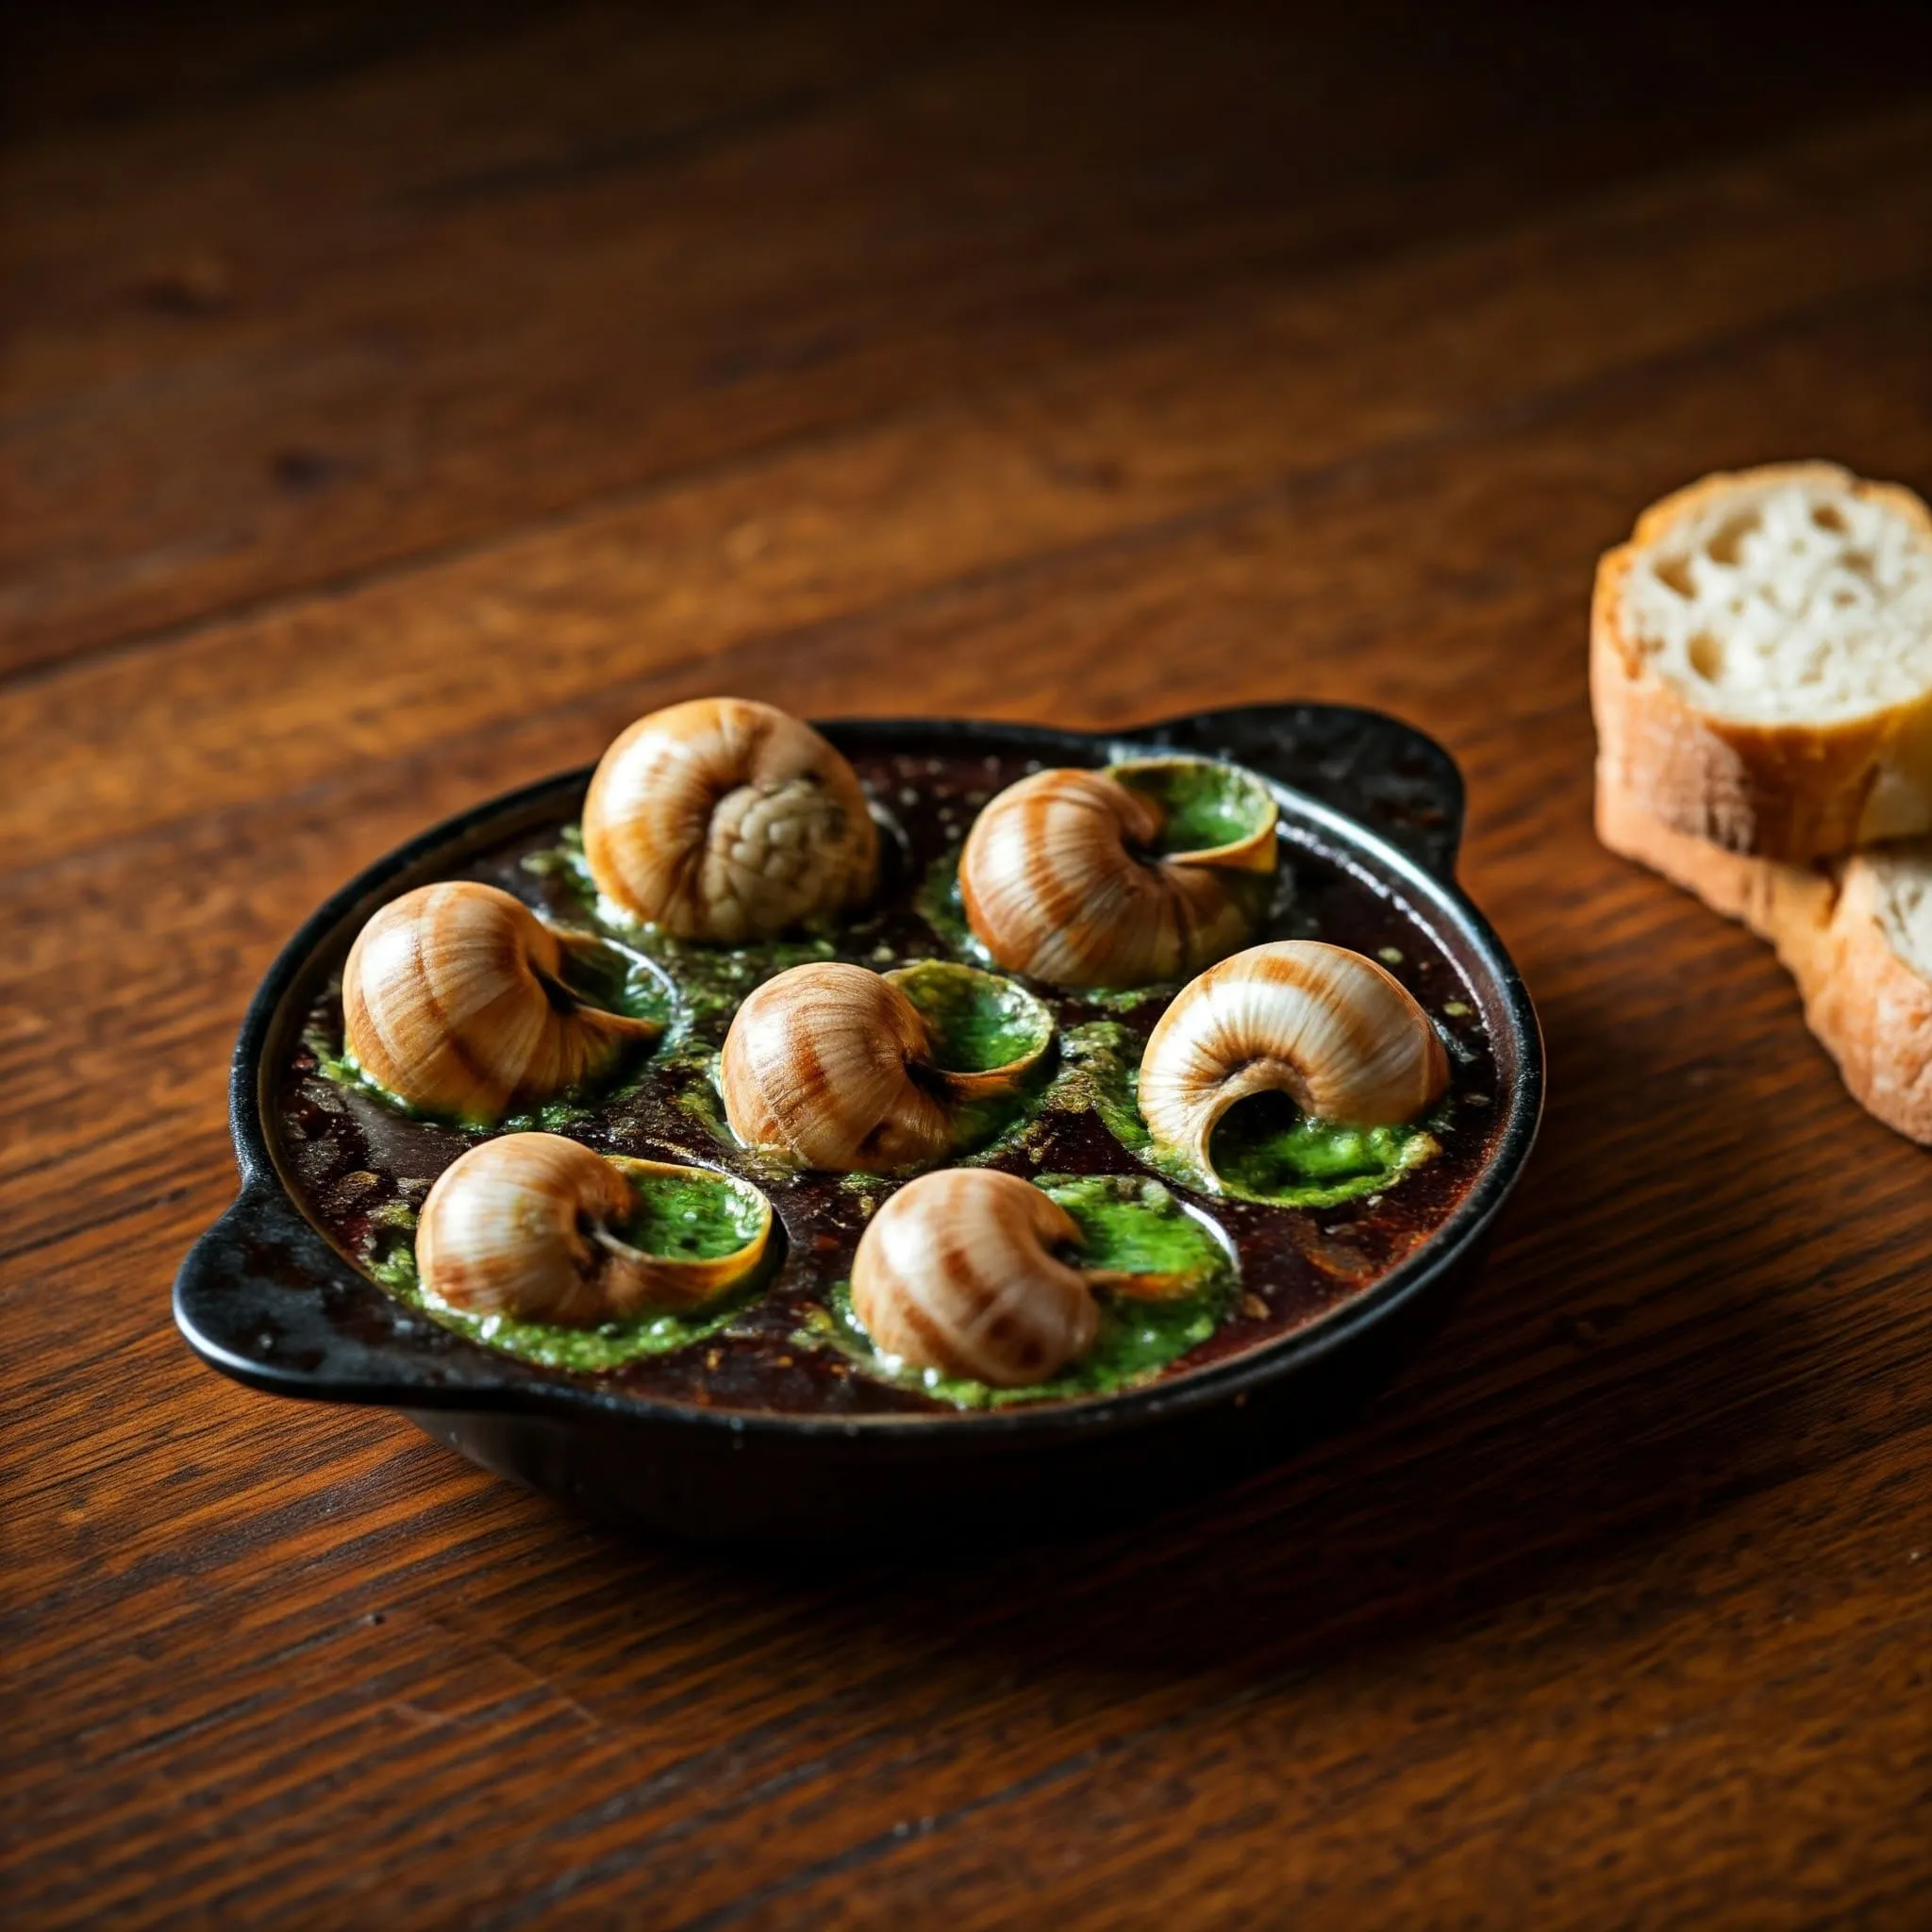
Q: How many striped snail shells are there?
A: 7